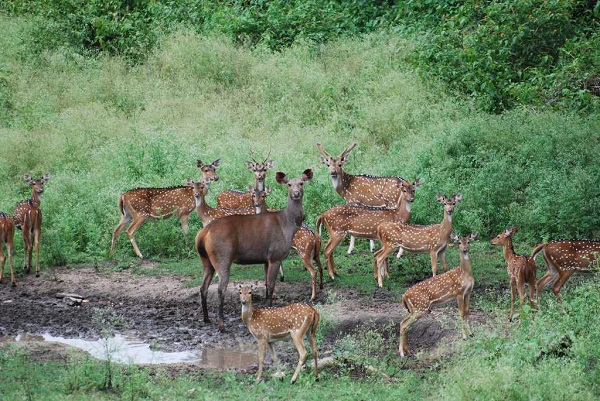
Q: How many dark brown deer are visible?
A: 1